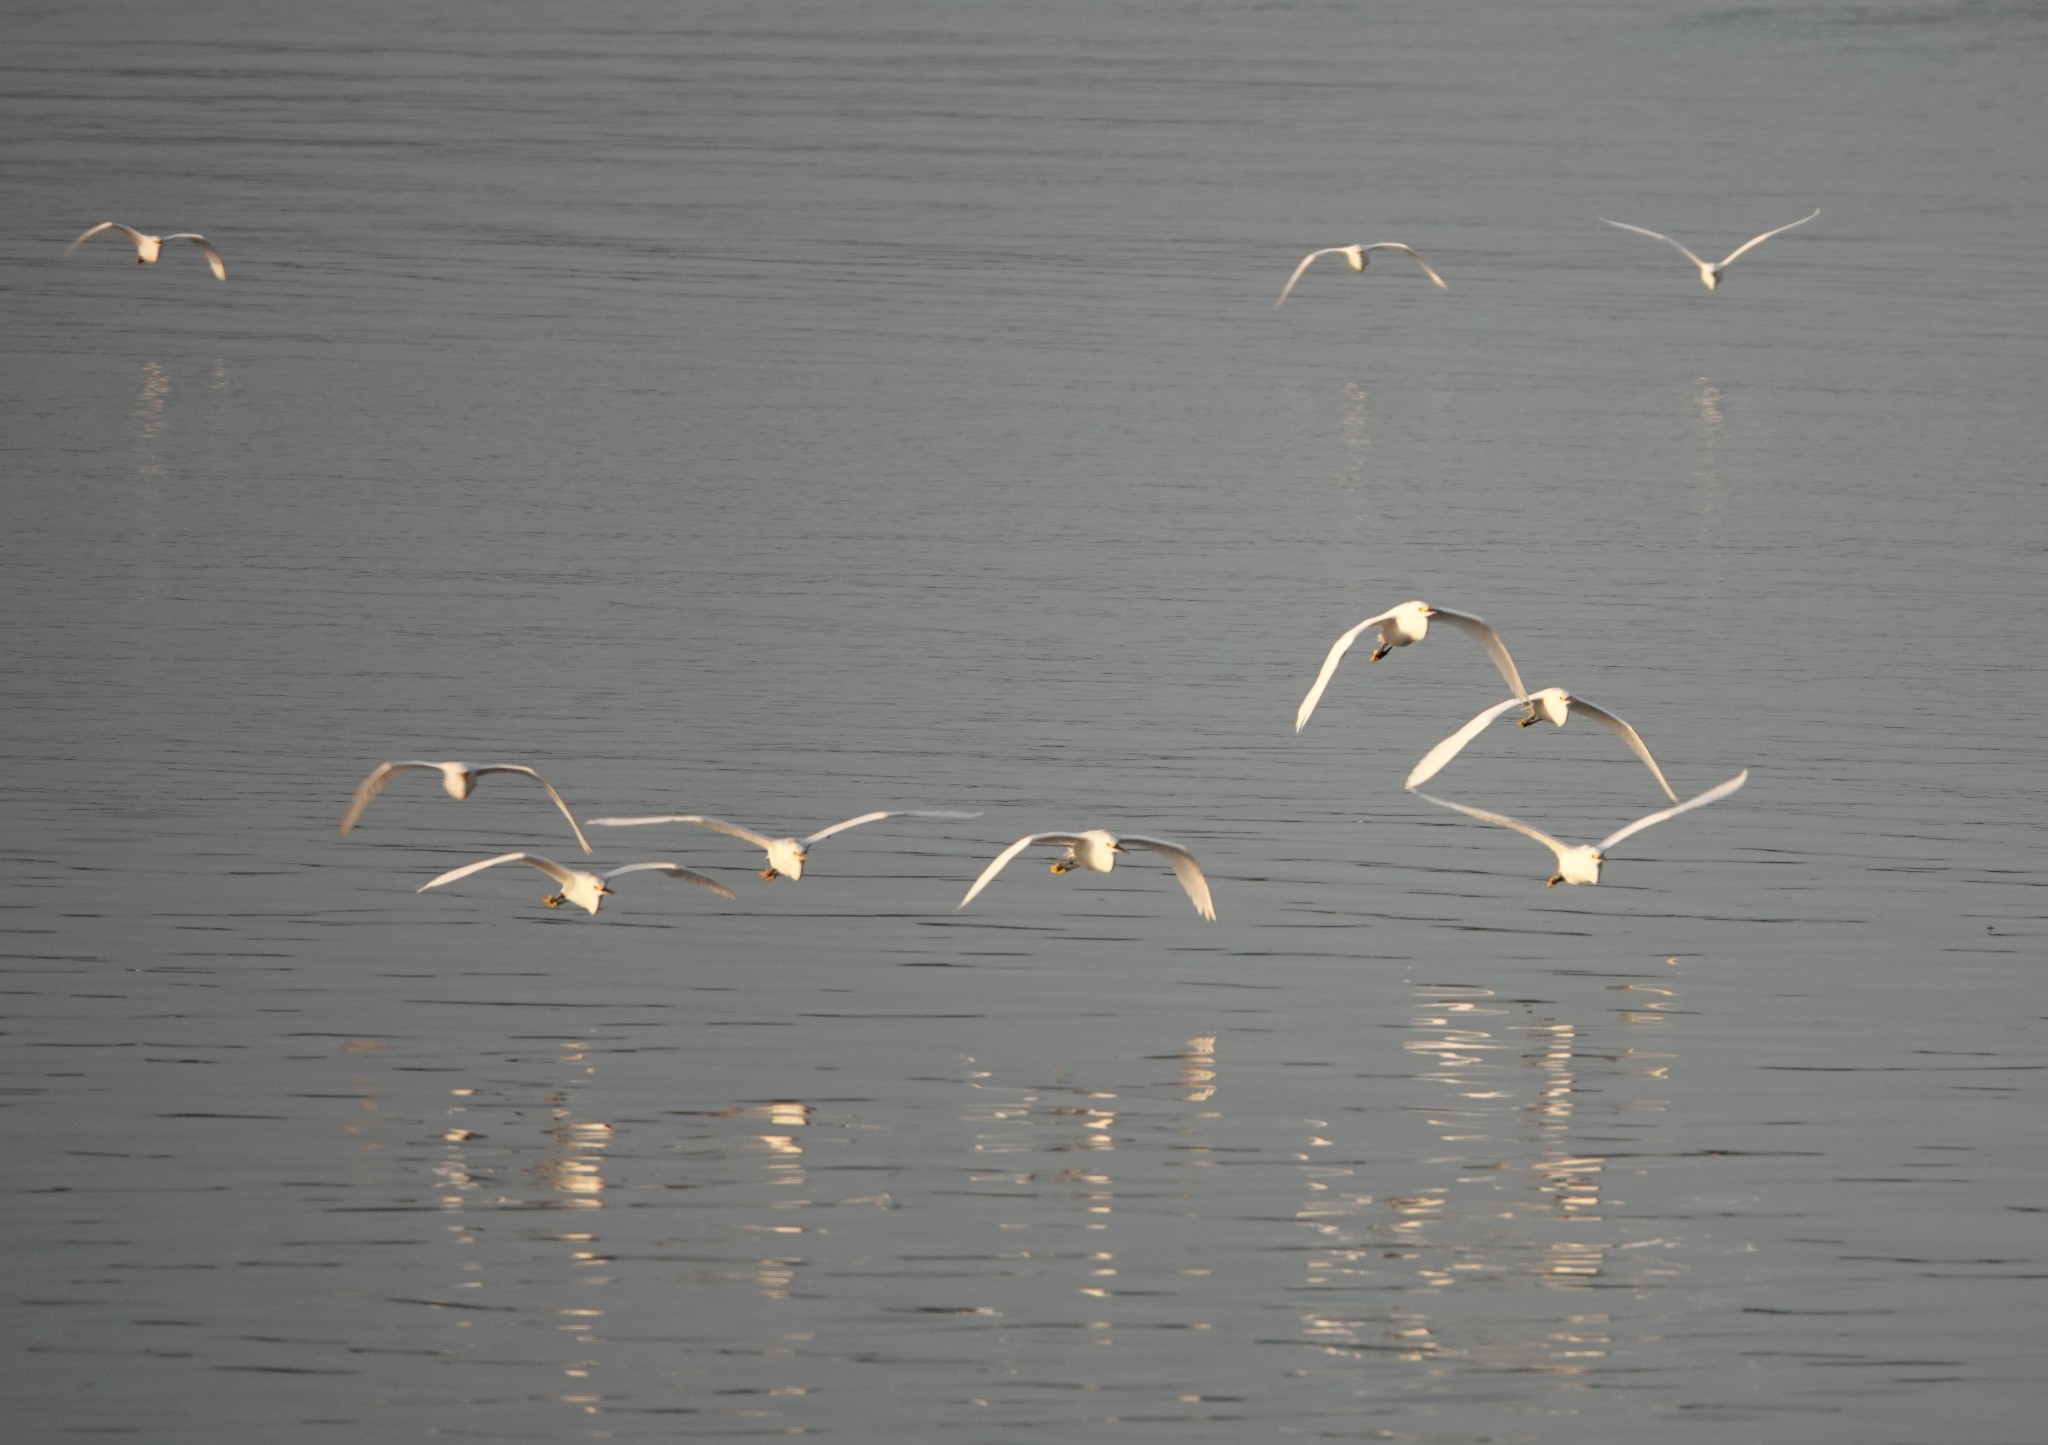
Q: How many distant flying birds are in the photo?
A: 3